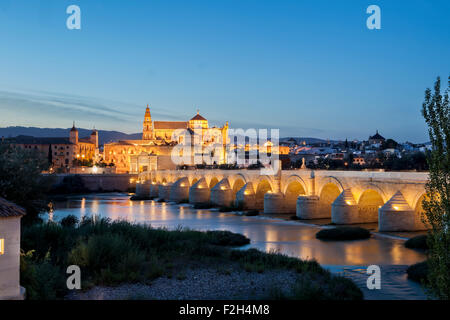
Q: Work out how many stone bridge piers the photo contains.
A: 11